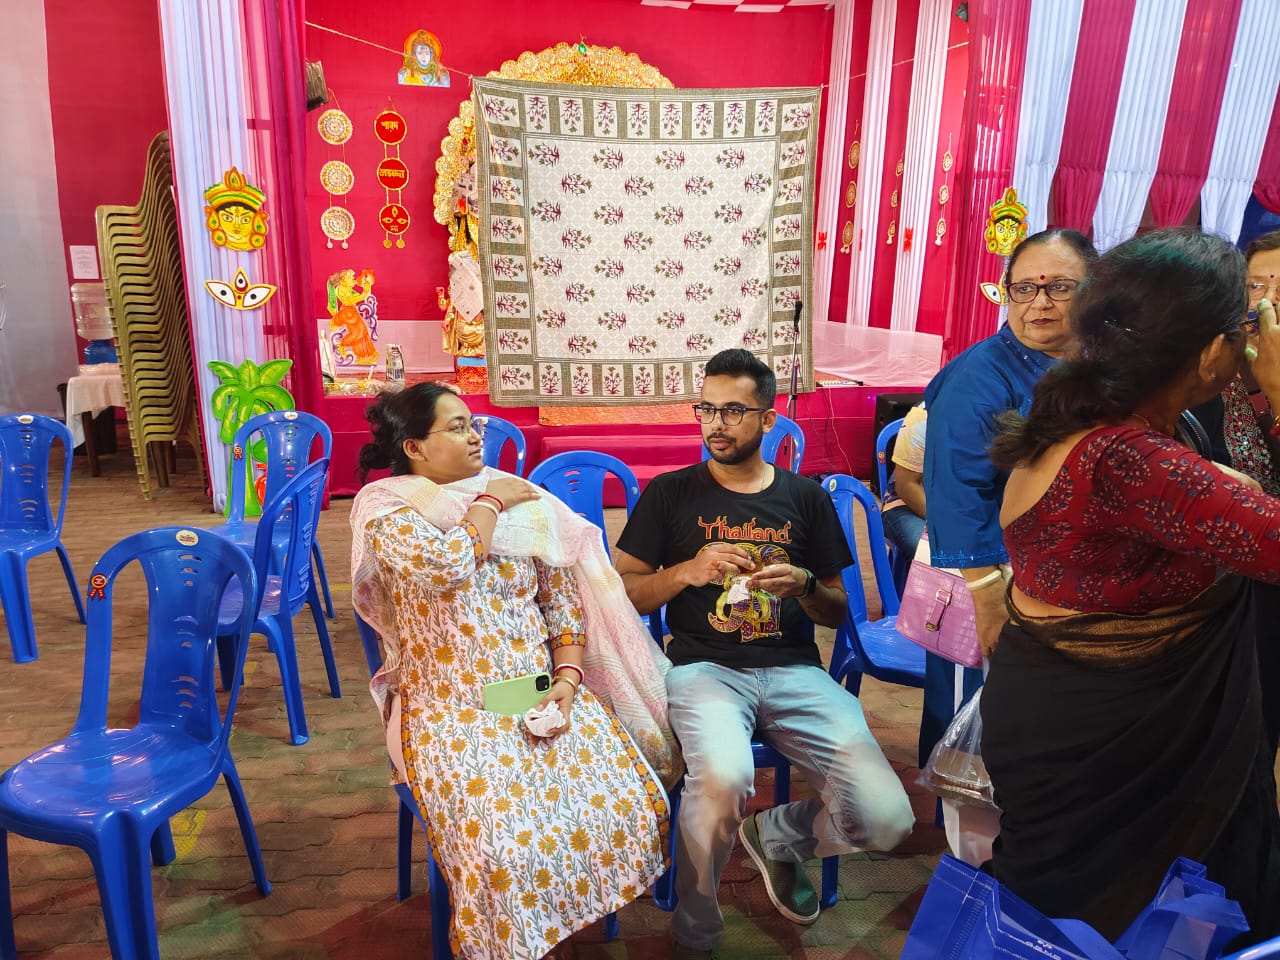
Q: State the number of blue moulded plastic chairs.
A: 11